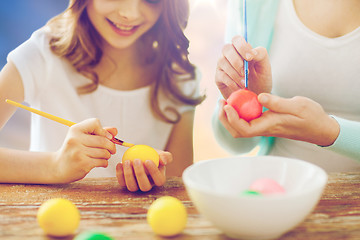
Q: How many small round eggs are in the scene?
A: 7